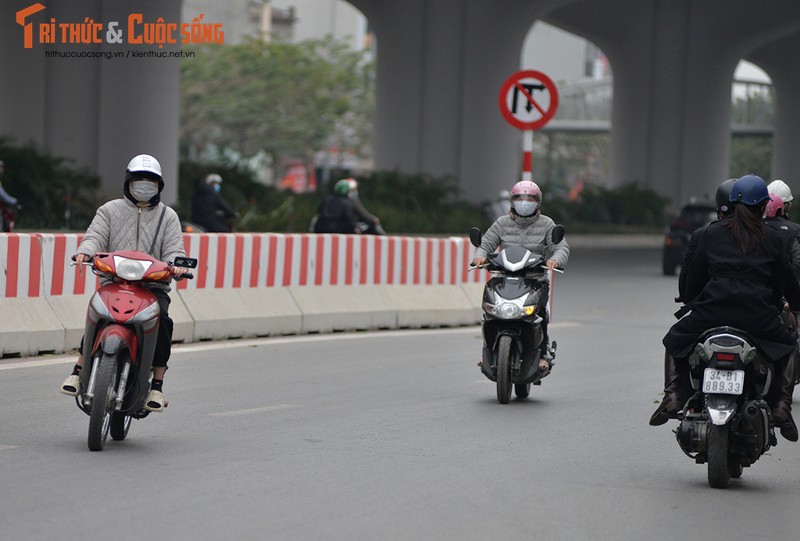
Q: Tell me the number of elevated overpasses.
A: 1